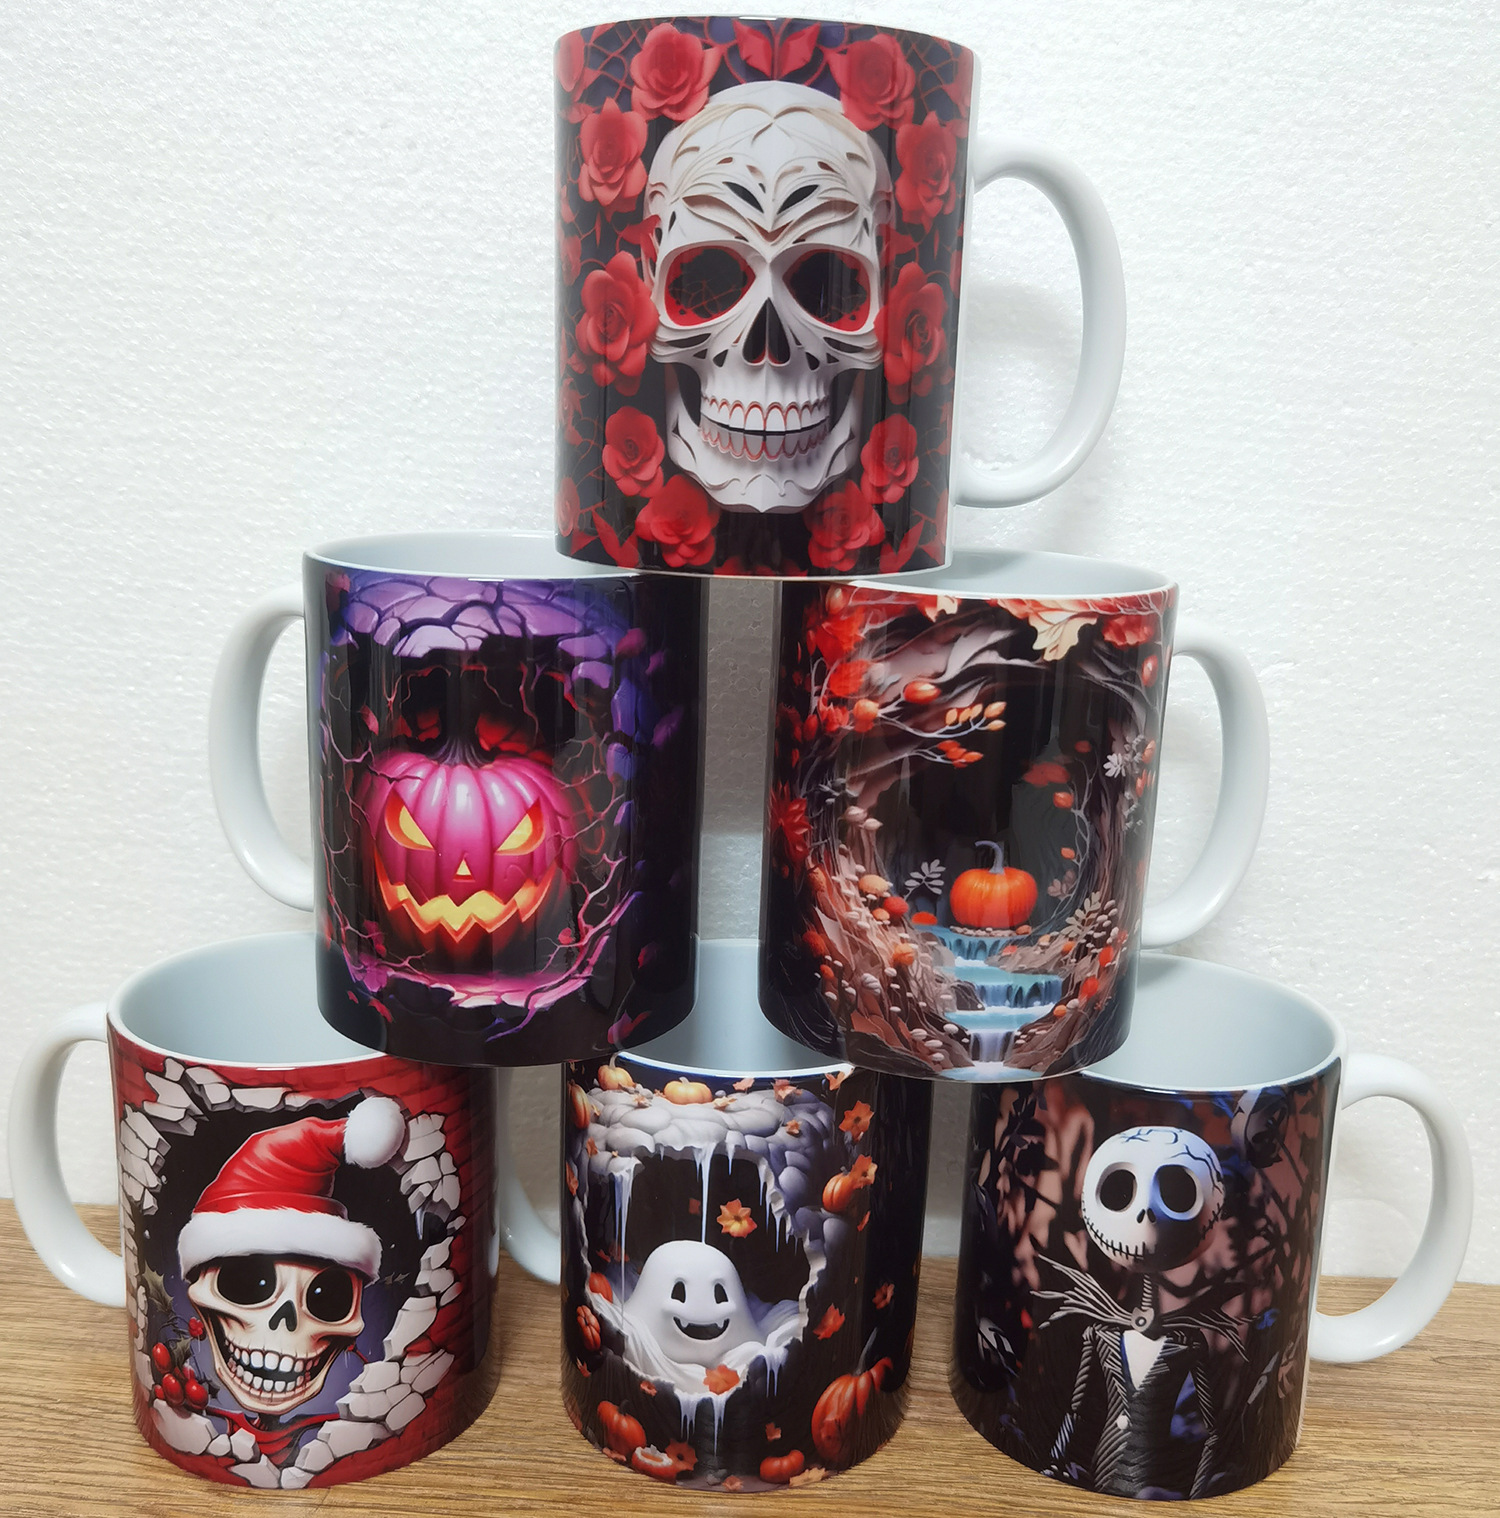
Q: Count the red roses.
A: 10